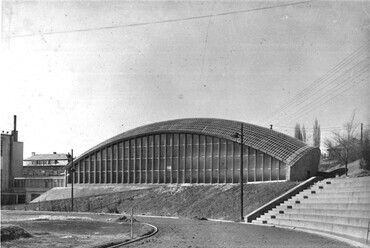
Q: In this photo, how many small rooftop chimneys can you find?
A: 2